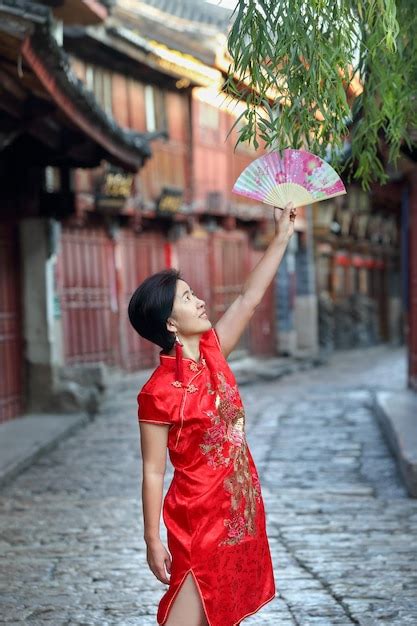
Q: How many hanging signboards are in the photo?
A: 2